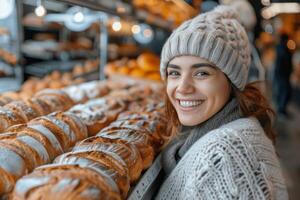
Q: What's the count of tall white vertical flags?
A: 0